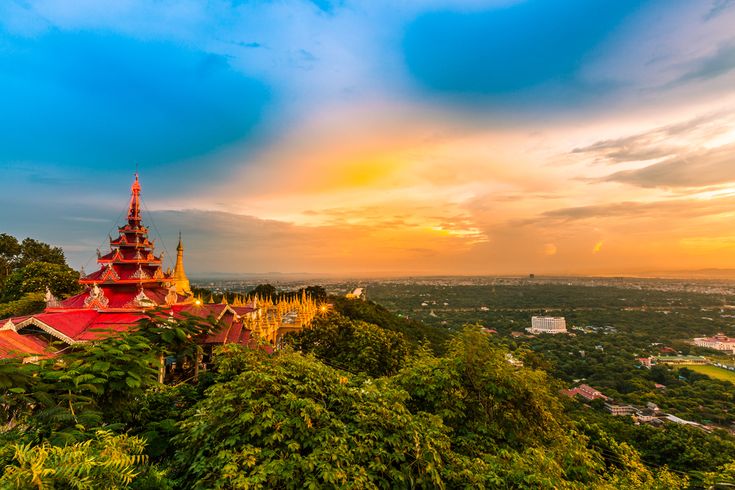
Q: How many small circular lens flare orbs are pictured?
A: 2